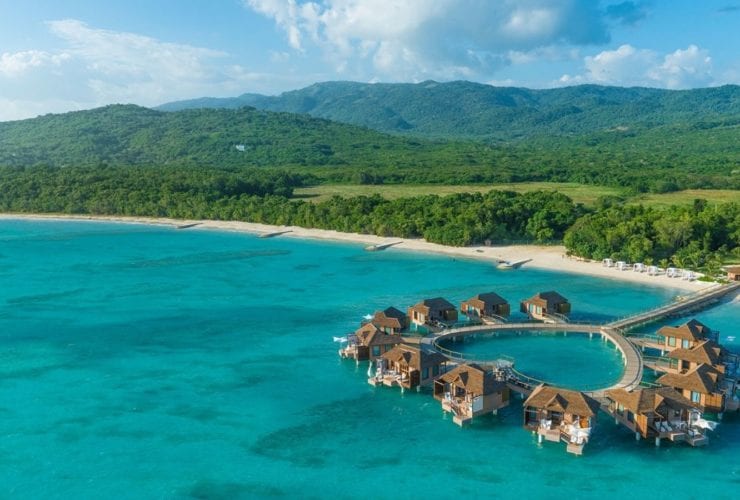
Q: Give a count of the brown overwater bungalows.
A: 12